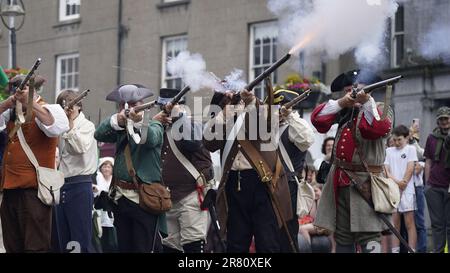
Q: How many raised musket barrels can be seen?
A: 7